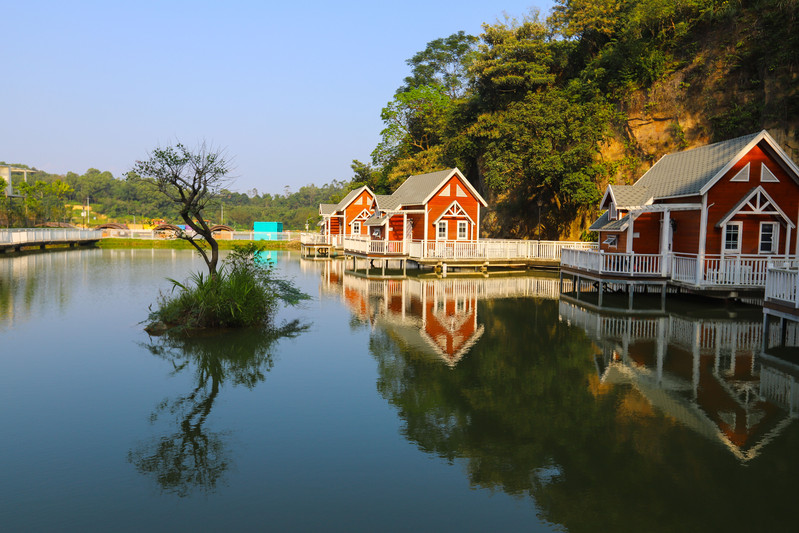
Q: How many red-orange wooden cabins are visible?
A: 3